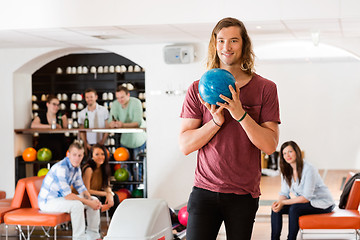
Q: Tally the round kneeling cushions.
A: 0